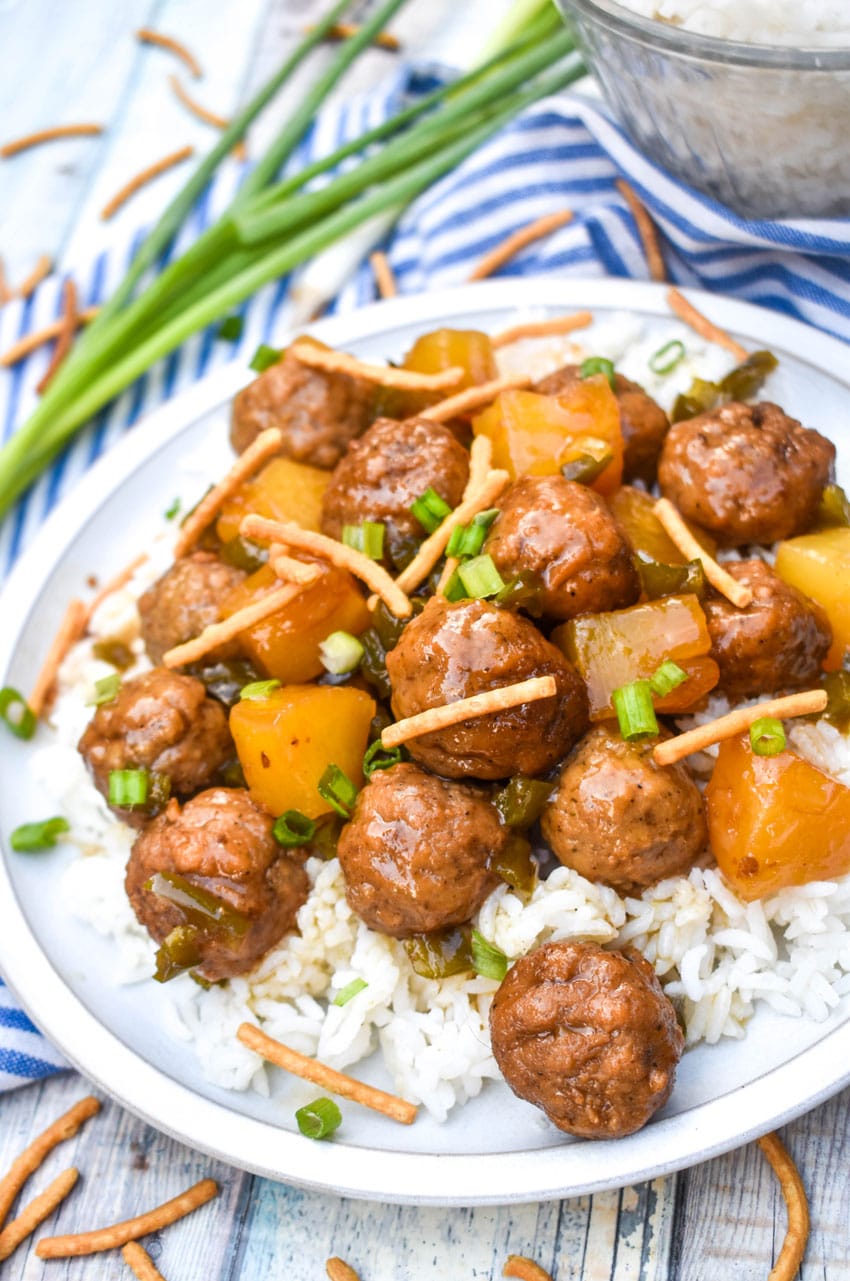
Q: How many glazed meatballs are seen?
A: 13